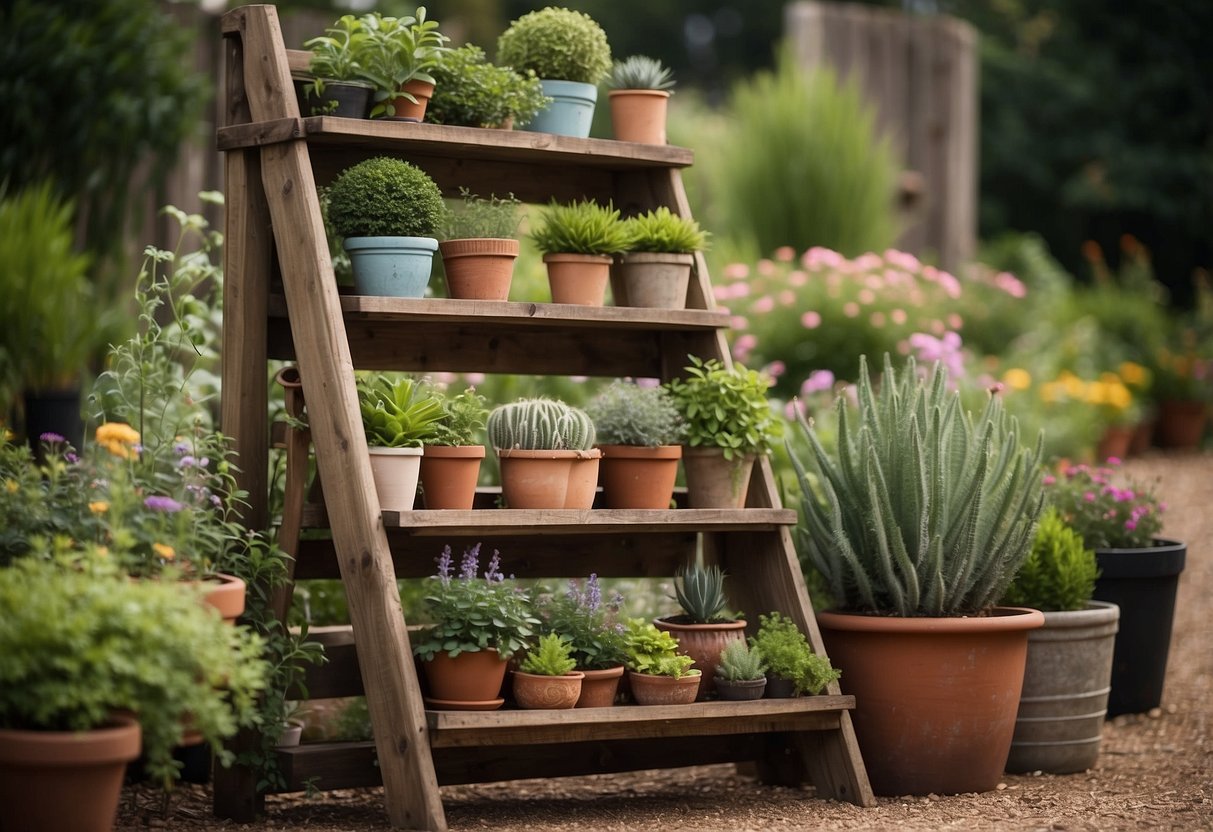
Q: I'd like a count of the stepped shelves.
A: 4